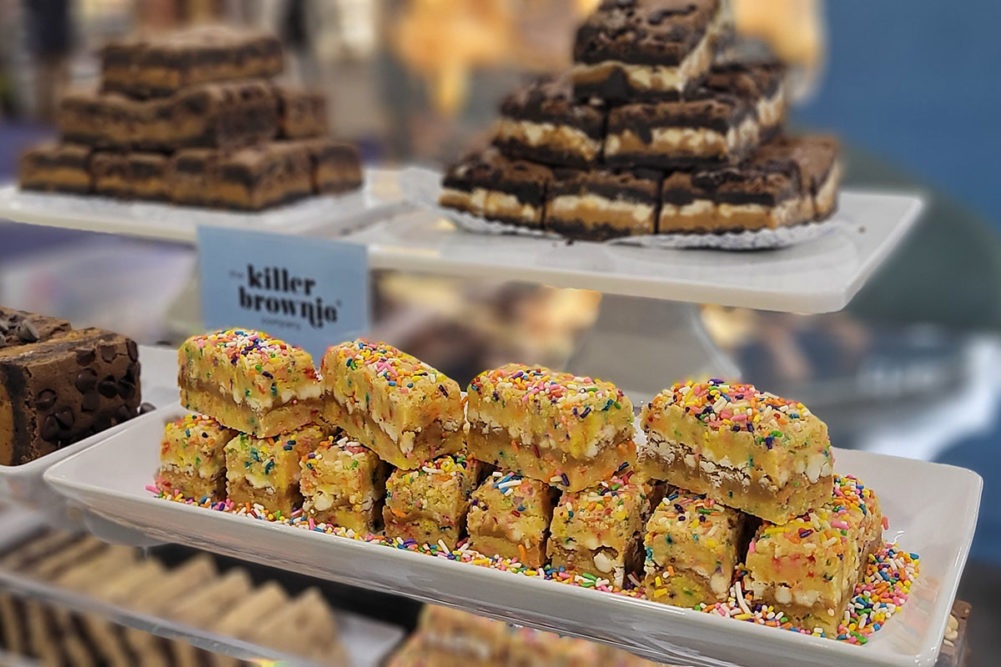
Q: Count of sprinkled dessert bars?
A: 12